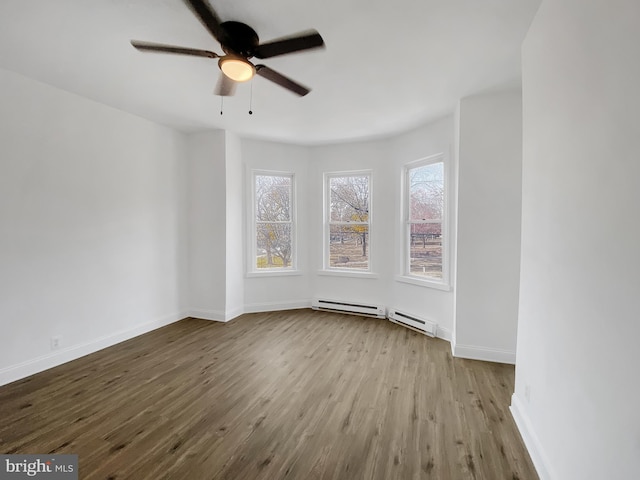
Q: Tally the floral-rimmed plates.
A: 0